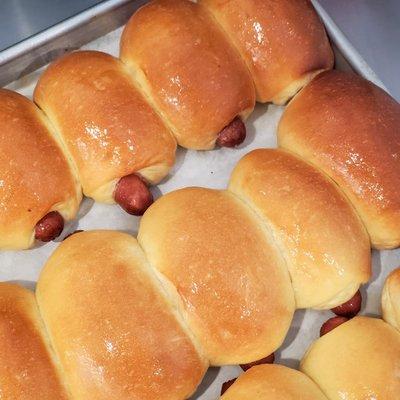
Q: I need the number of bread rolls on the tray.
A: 12